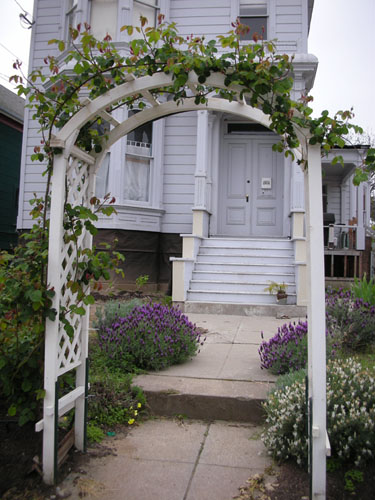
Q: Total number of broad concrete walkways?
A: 1